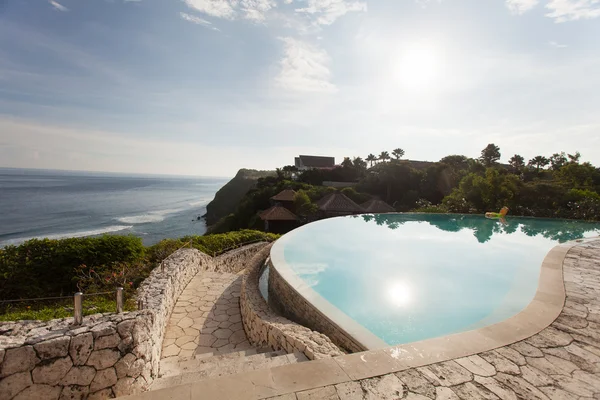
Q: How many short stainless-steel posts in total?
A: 2